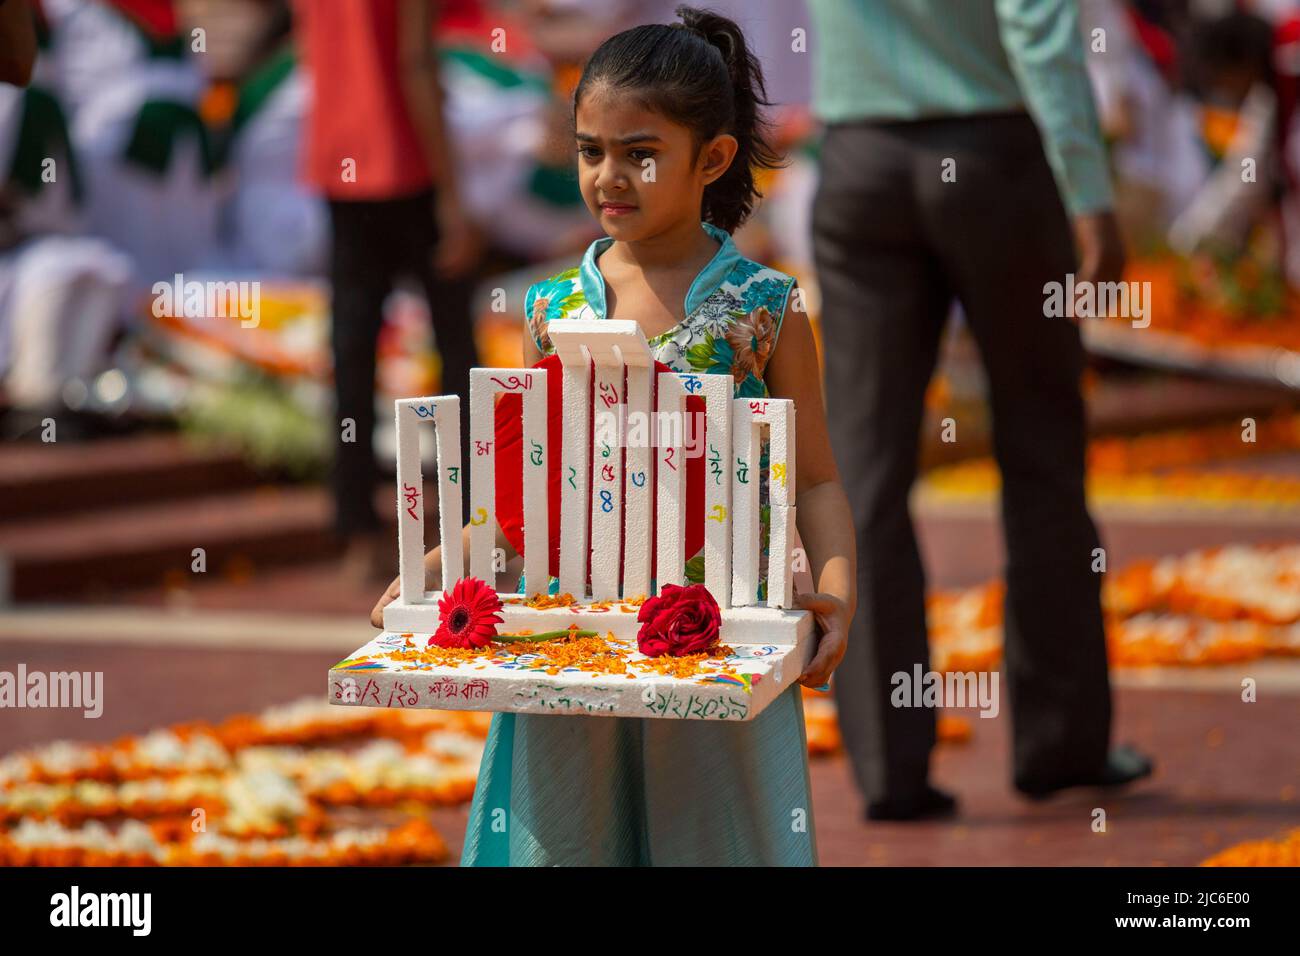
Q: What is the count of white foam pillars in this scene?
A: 11